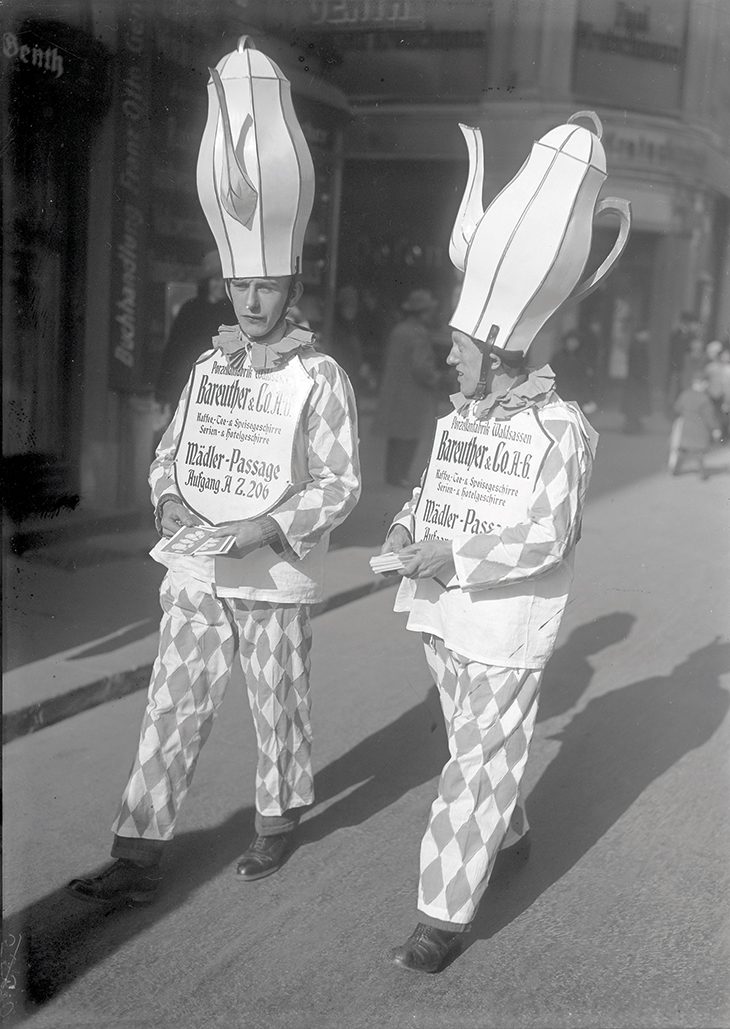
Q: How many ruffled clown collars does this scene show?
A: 2